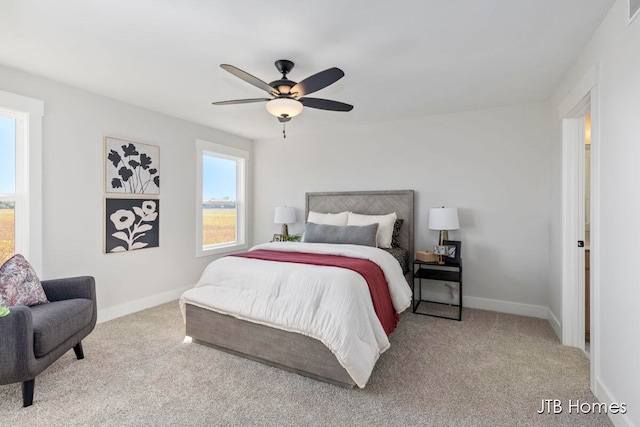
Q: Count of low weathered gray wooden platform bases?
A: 1